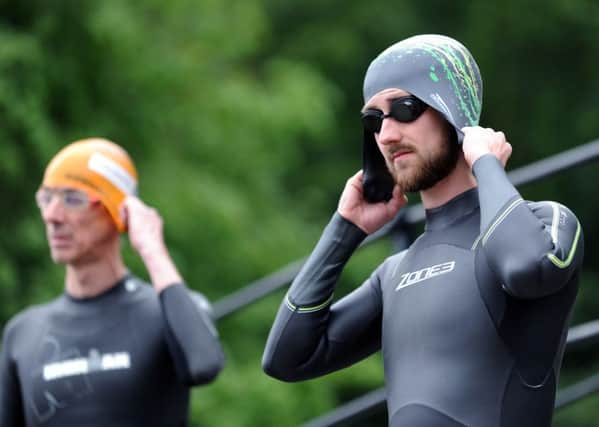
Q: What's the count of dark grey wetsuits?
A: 2